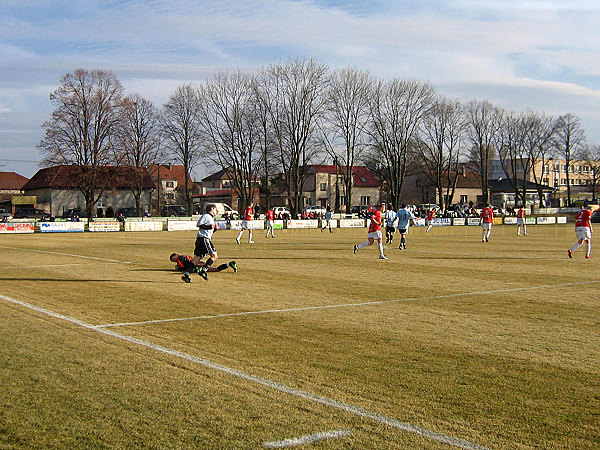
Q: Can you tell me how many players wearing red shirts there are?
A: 7